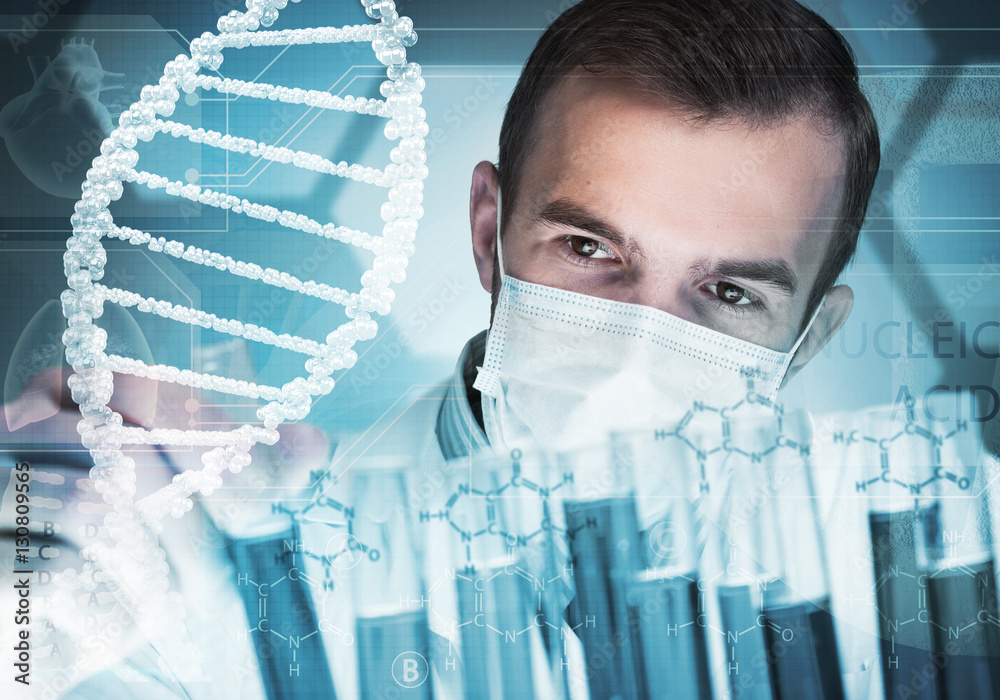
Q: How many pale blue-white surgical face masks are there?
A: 1